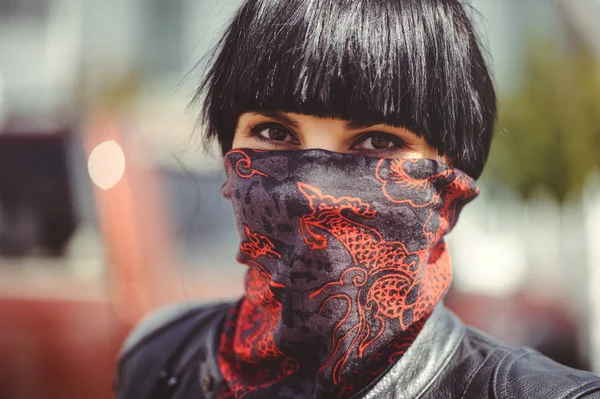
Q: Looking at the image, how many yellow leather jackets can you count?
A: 0